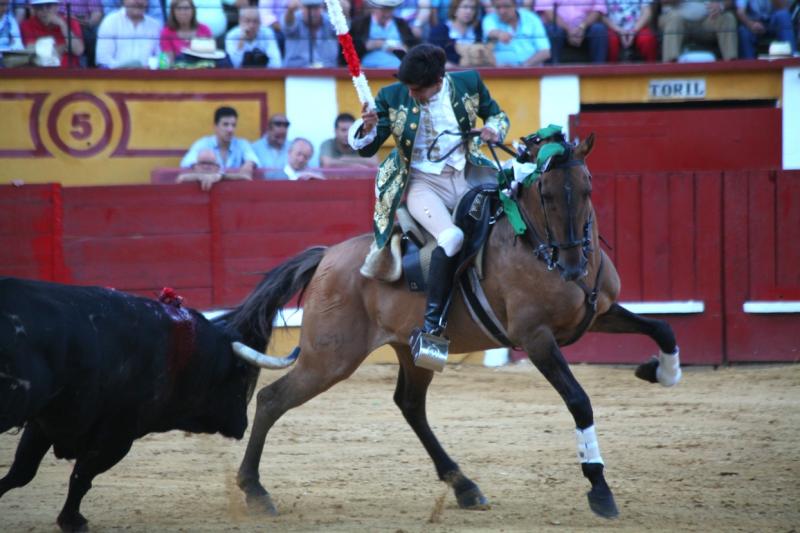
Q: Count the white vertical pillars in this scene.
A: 3